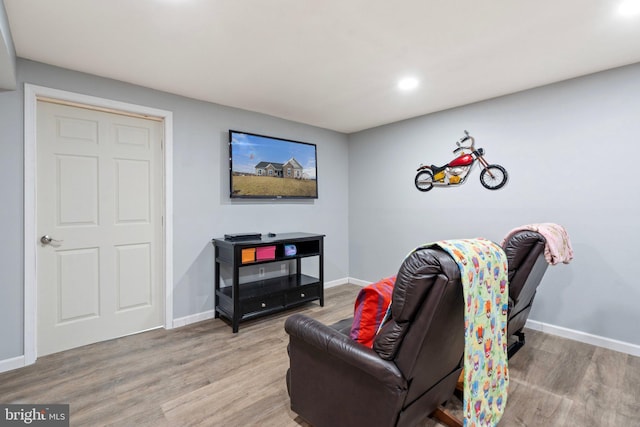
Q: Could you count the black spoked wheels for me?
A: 2